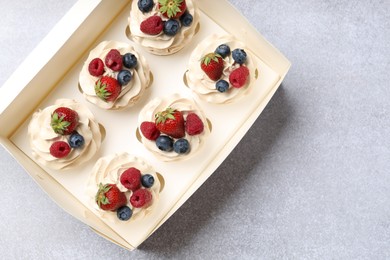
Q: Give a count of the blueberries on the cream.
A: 13